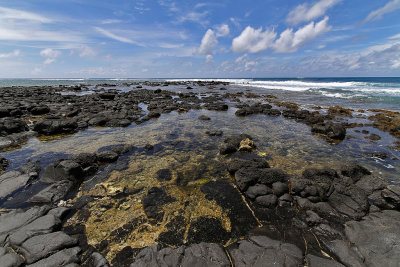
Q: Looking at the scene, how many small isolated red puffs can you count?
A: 0